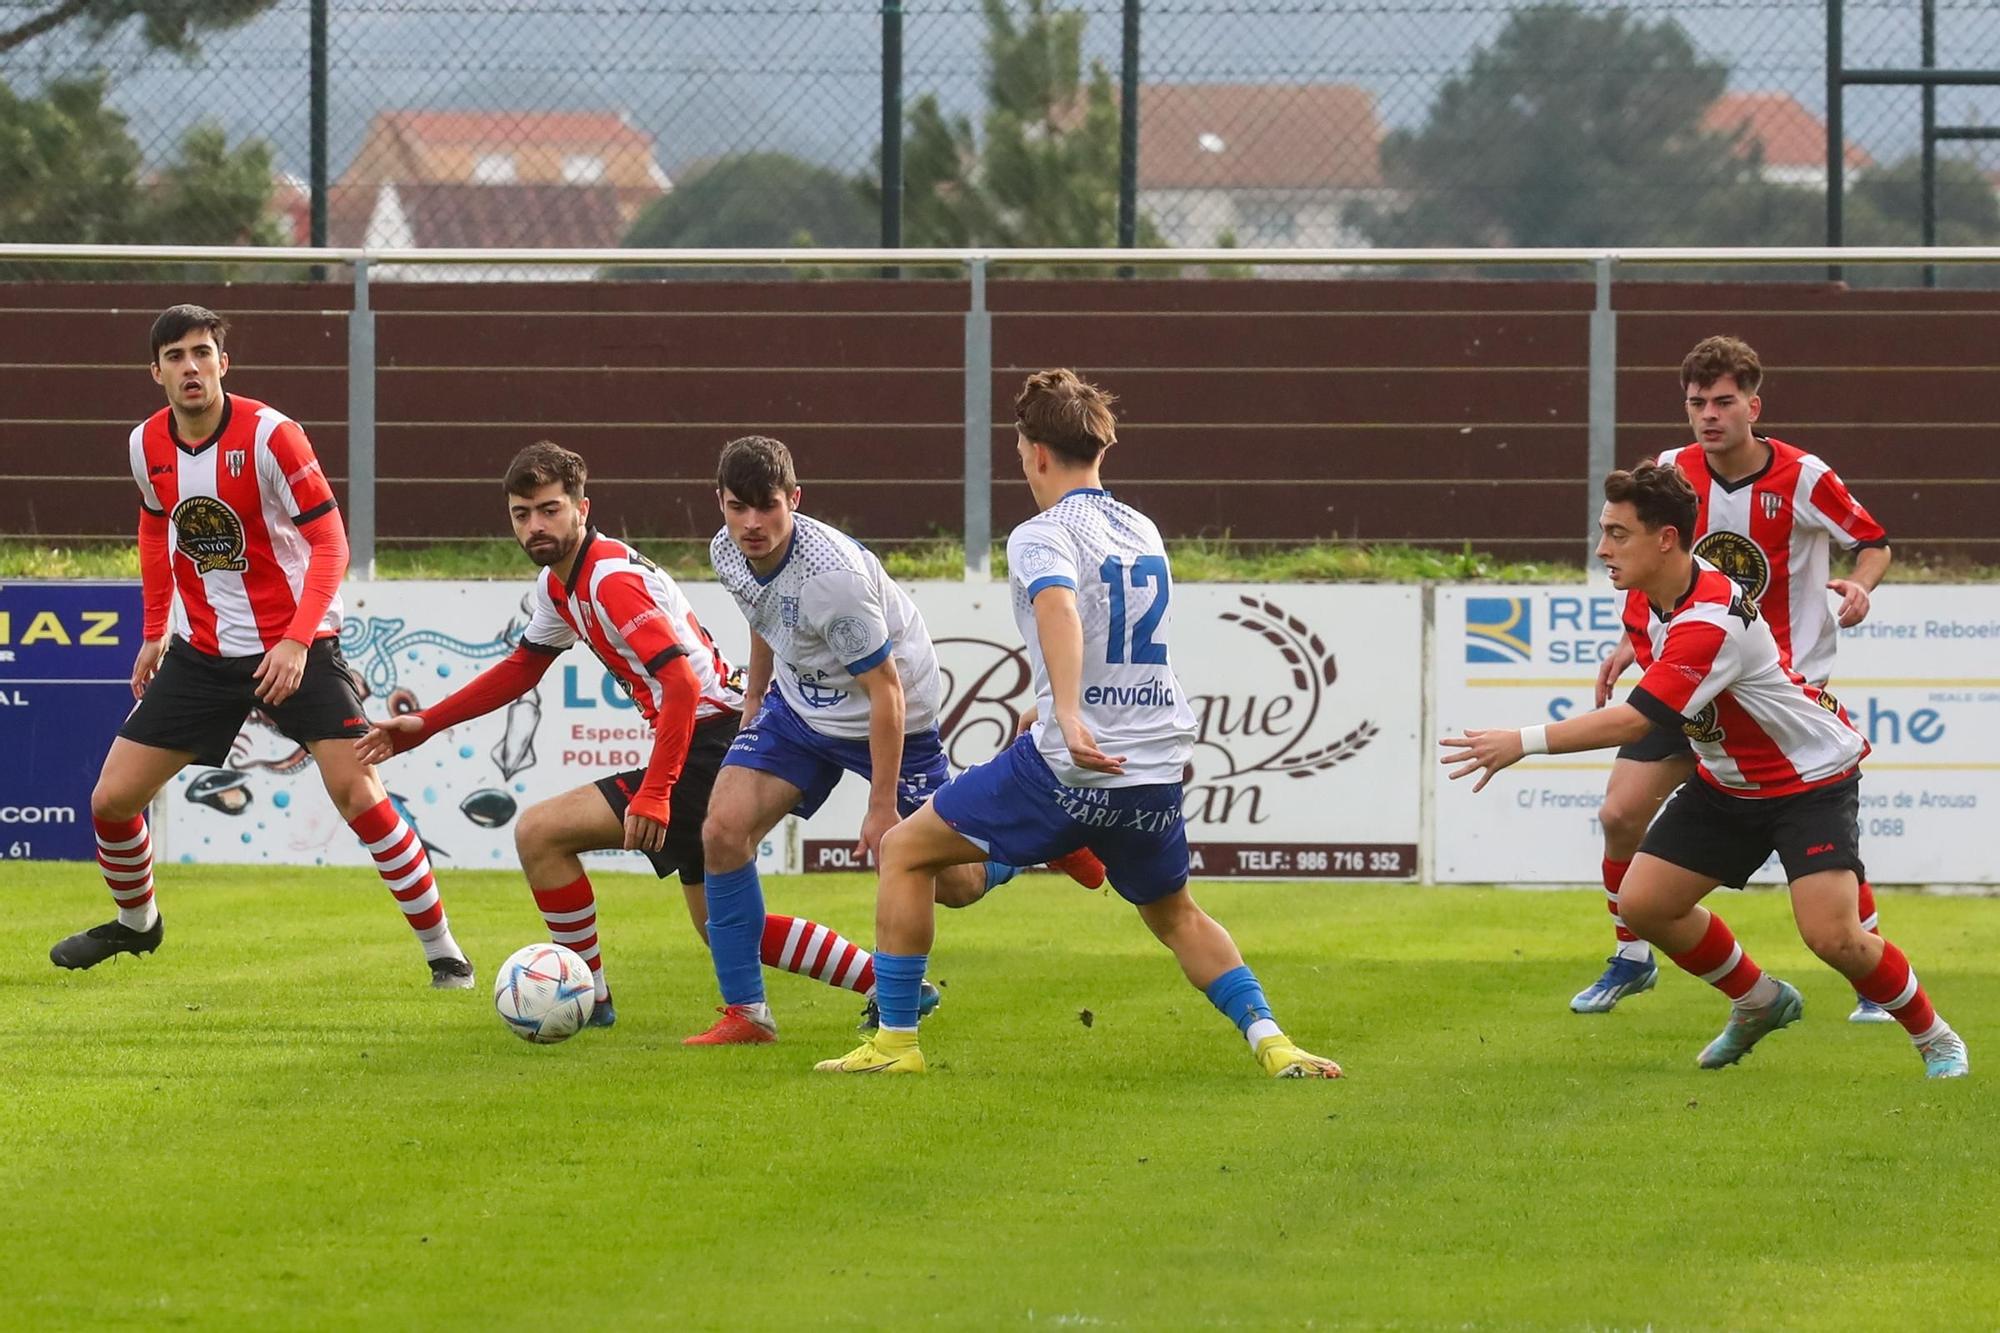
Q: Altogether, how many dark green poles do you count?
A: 5